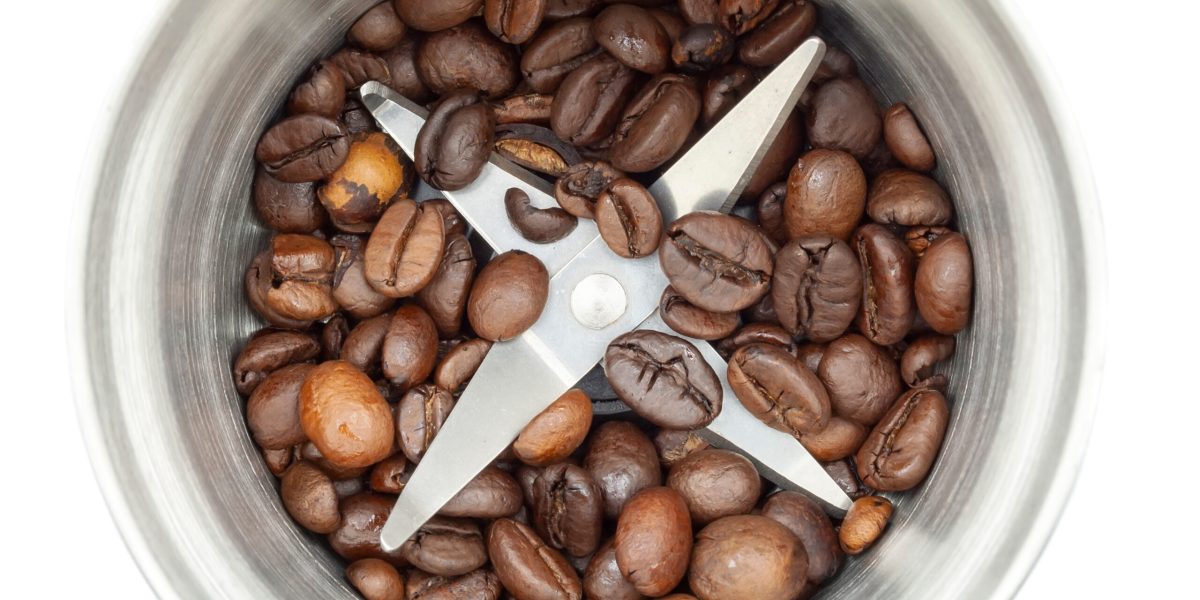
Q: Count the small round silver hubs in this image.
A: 1